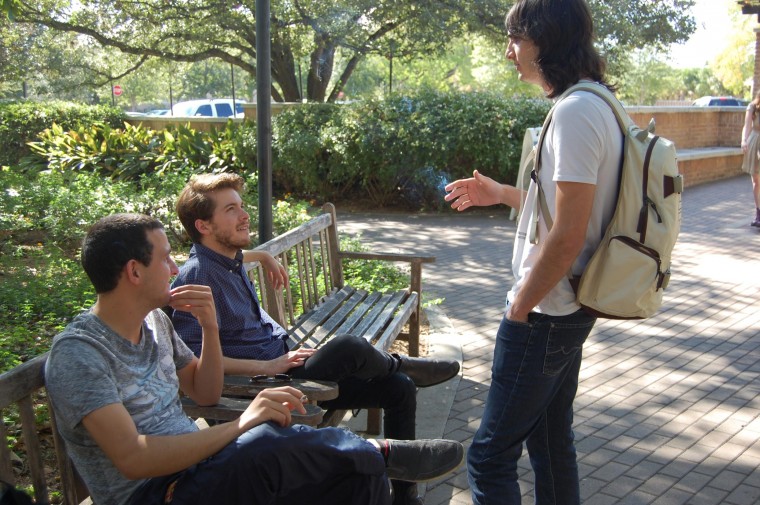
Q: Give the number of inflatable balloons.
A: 0